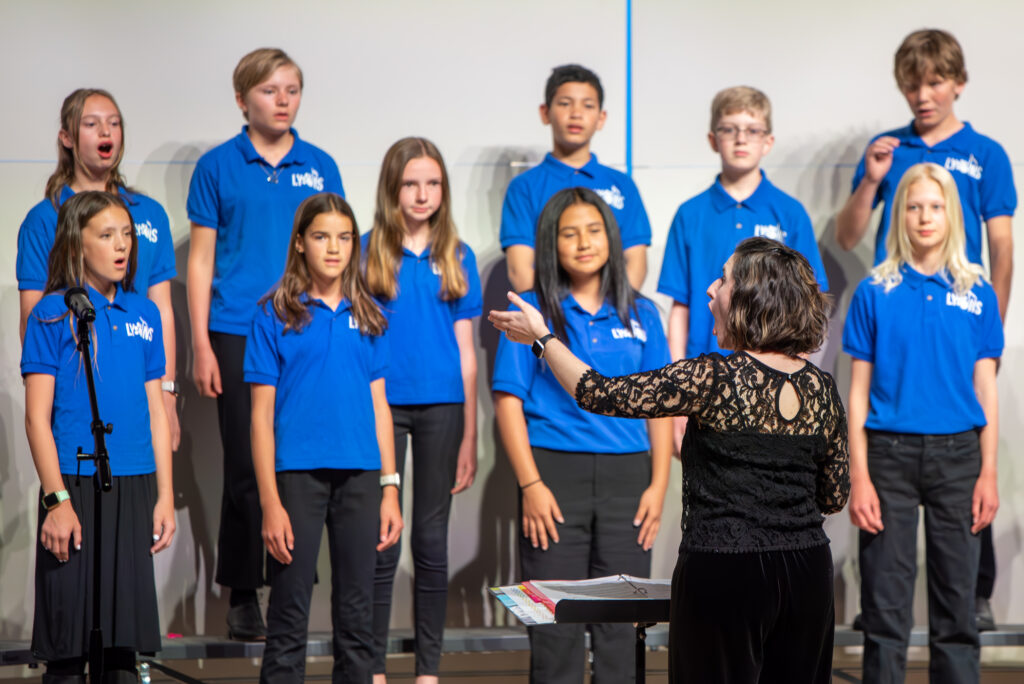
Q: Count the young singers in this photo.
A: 10